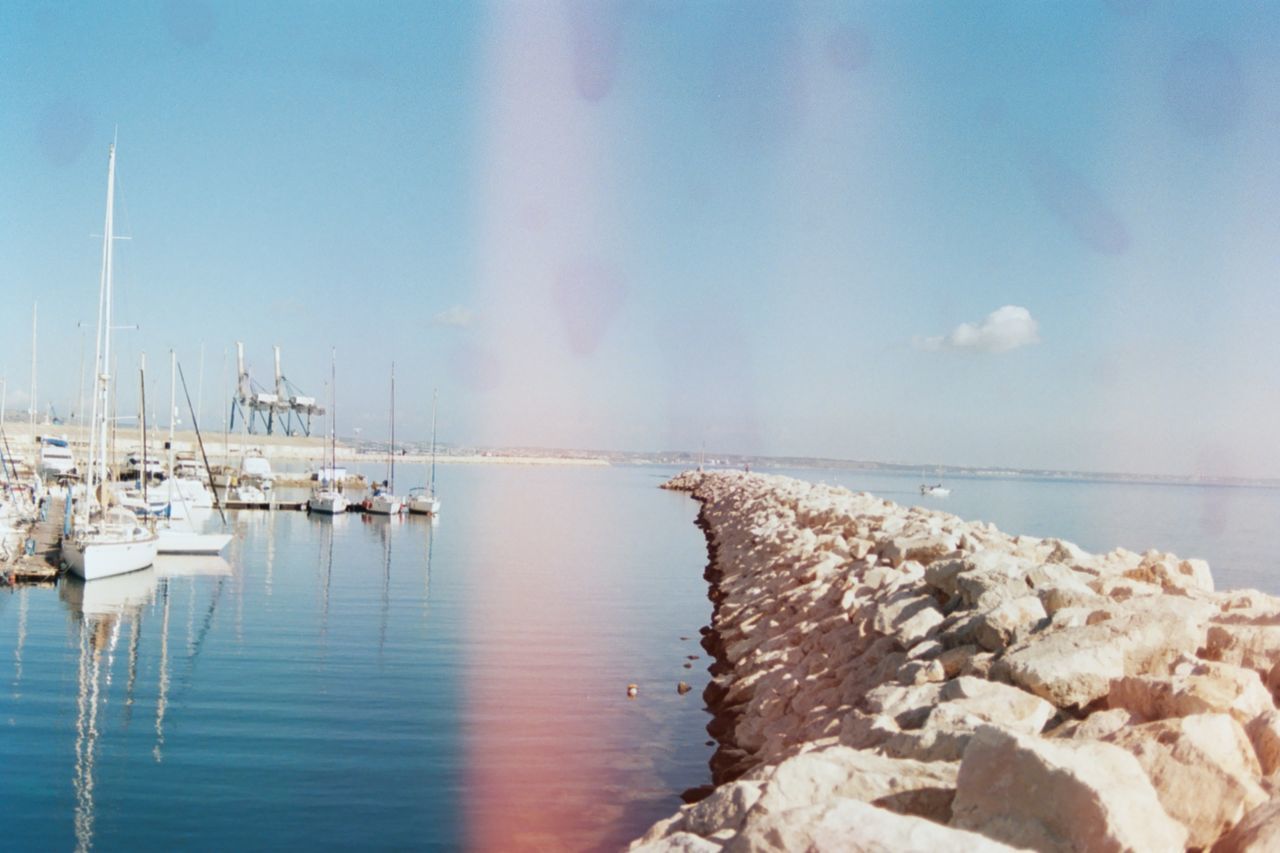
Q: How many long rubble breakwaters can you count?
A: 1